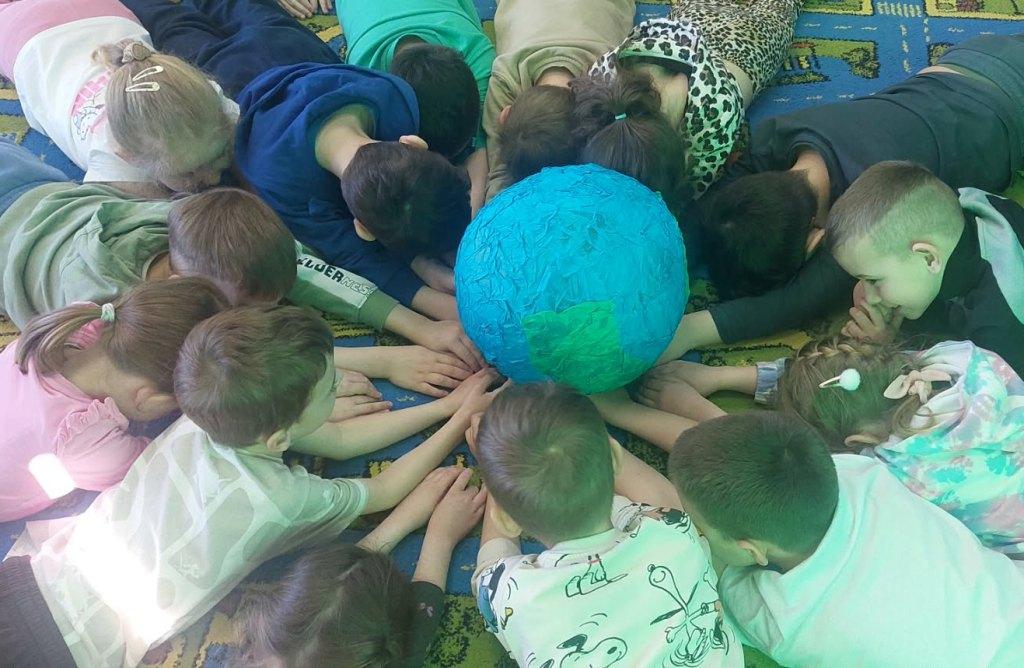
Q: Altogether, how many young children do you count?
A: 14